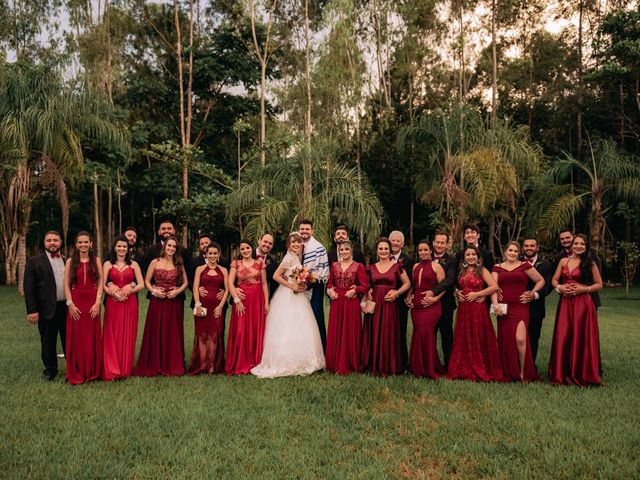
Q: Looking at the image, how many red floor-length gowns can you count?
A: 11